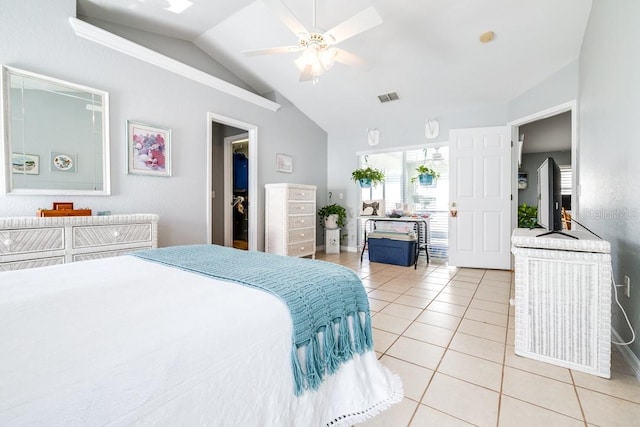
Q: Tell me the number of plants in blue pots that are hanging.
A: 2